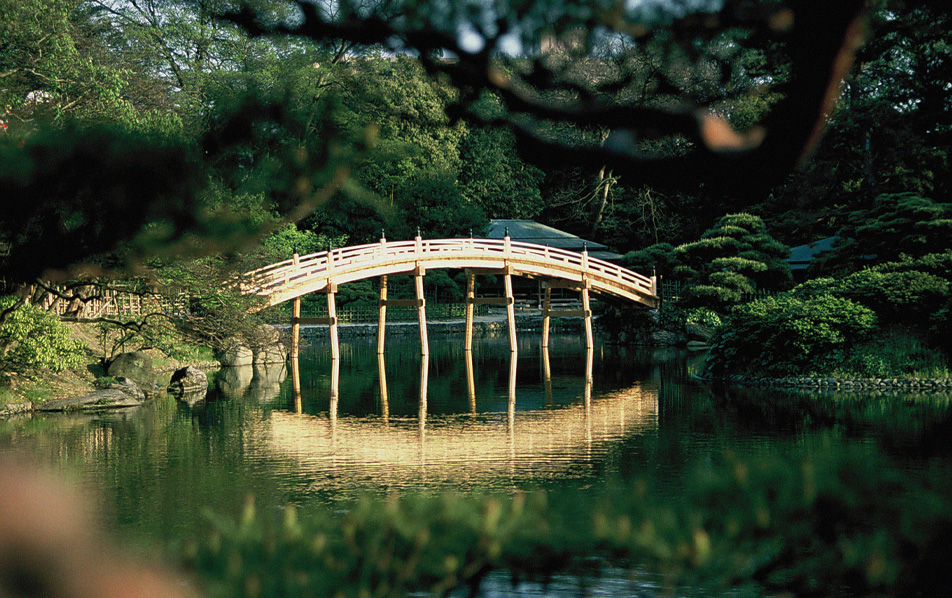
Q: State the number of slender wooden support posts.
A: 8